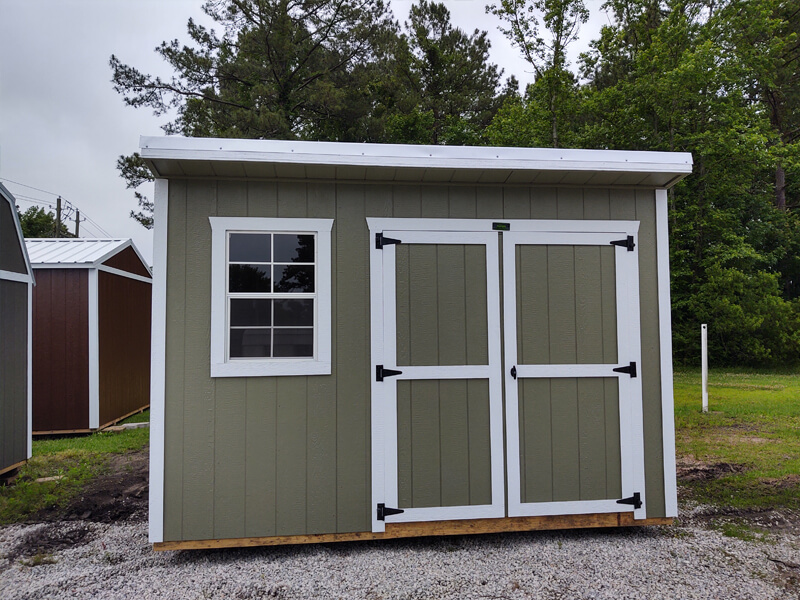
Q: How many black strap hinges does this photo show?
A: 6